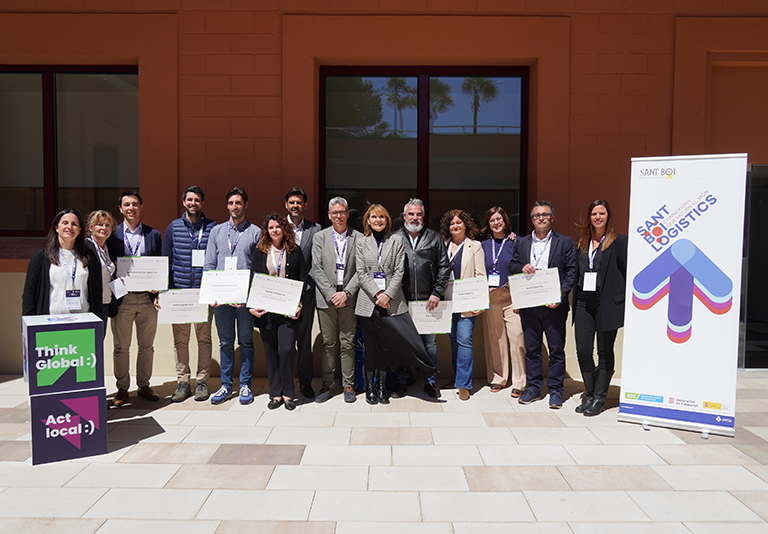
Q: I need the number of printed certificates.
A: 7